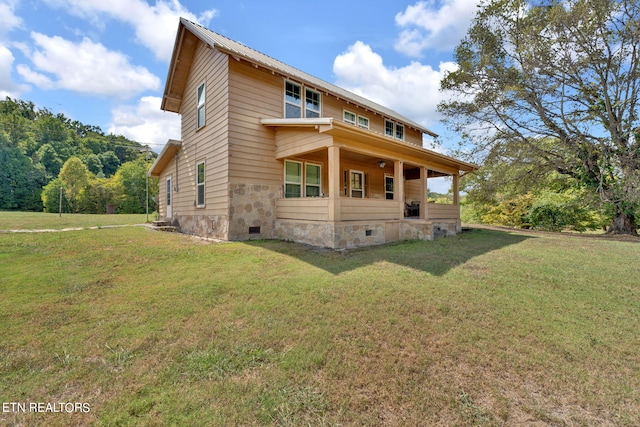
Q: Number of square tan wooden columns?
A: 4